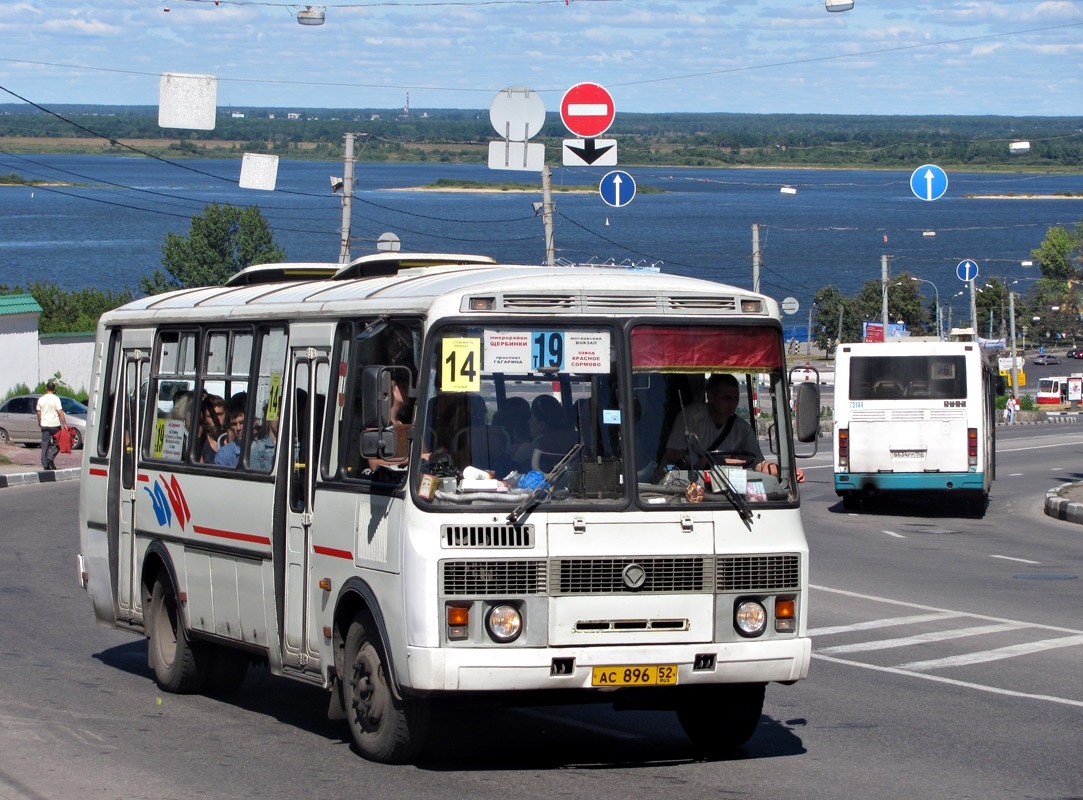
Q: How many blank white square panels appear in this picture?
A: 2